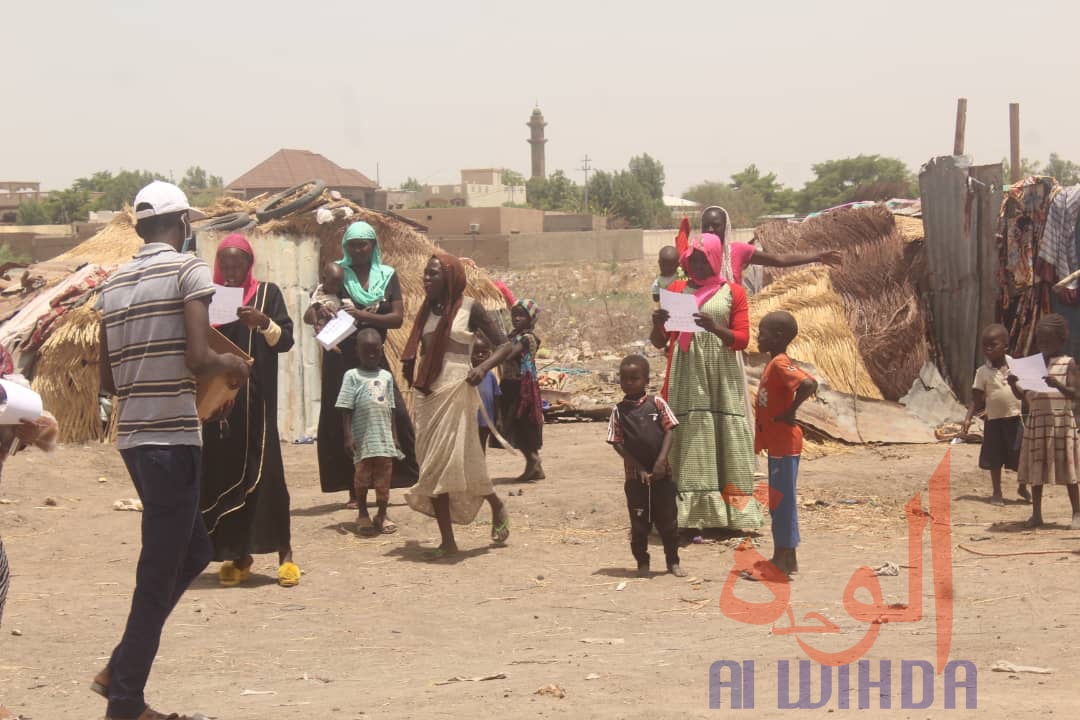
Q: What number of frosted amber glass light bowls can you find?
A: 0